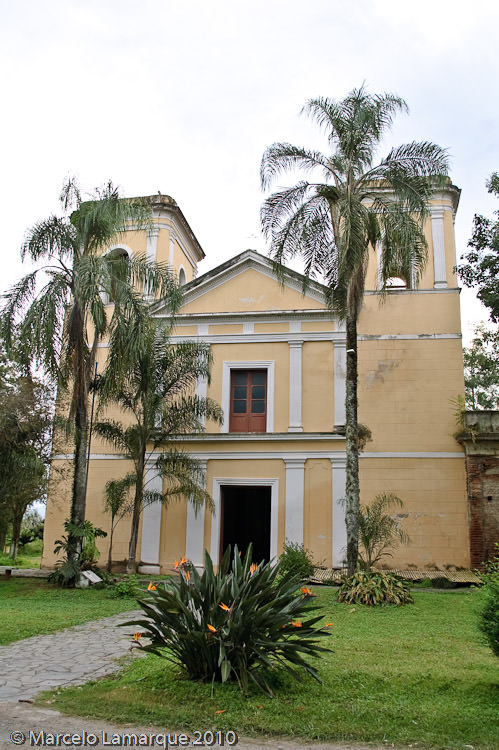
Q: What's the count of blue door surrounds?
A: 0